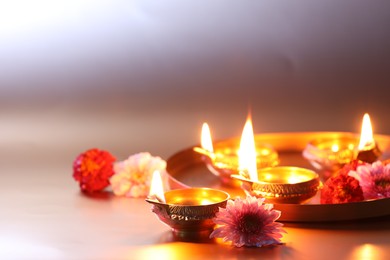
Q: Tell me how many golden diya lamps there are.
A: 4